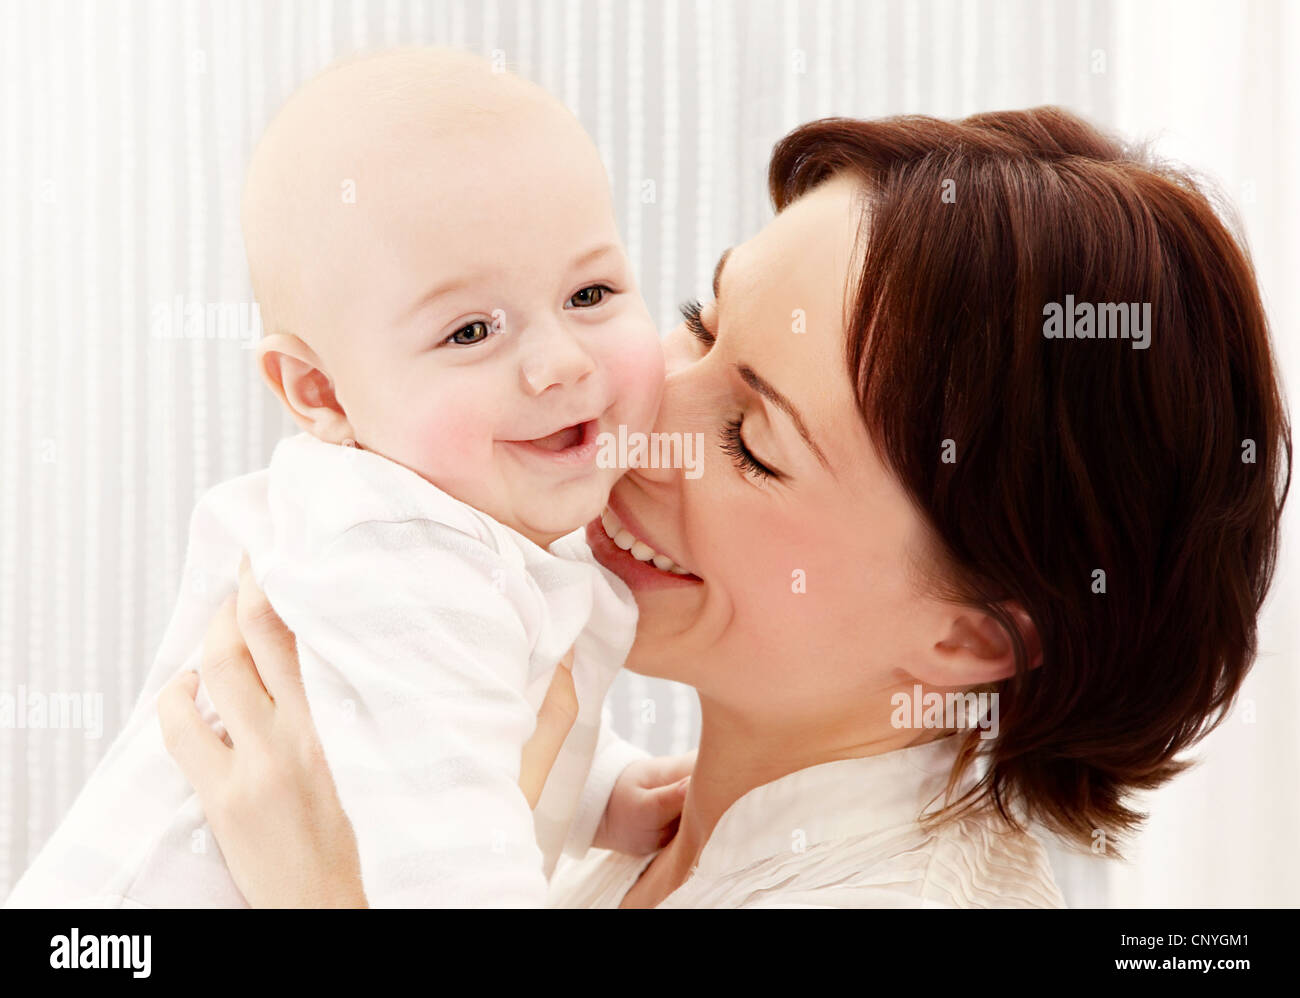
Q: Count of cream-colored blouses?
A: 1